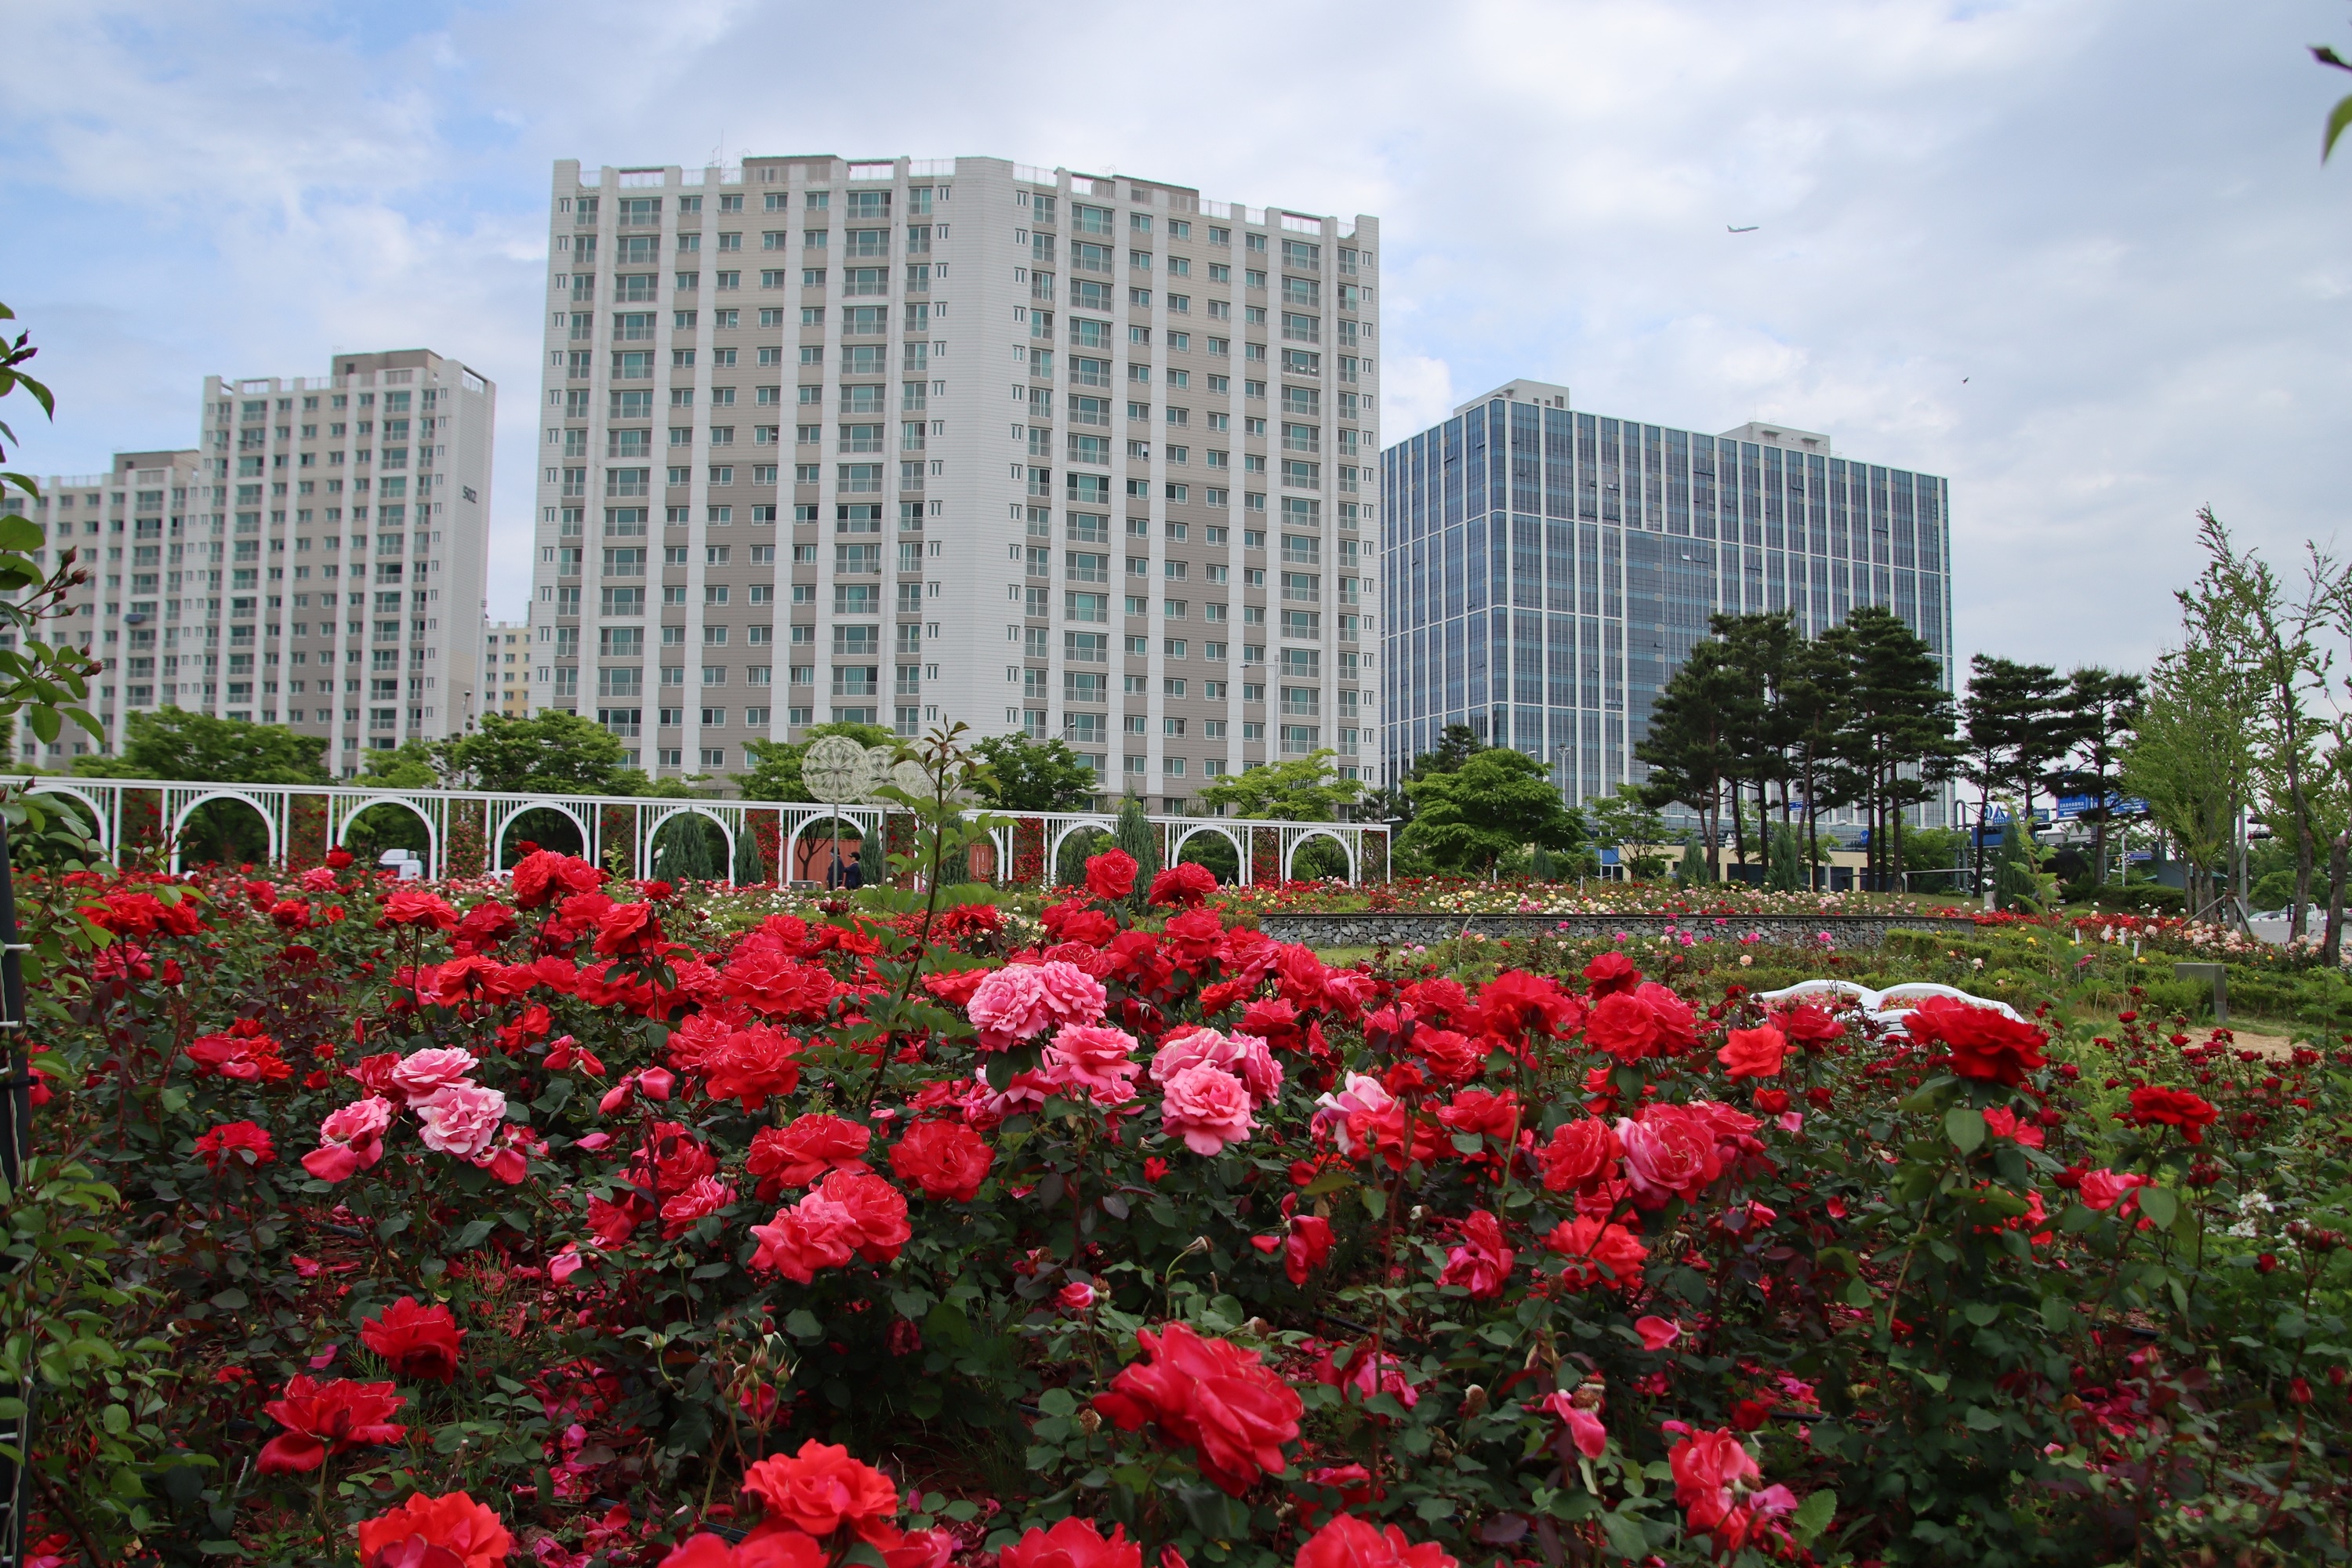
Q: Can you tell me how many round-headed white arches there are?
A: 10